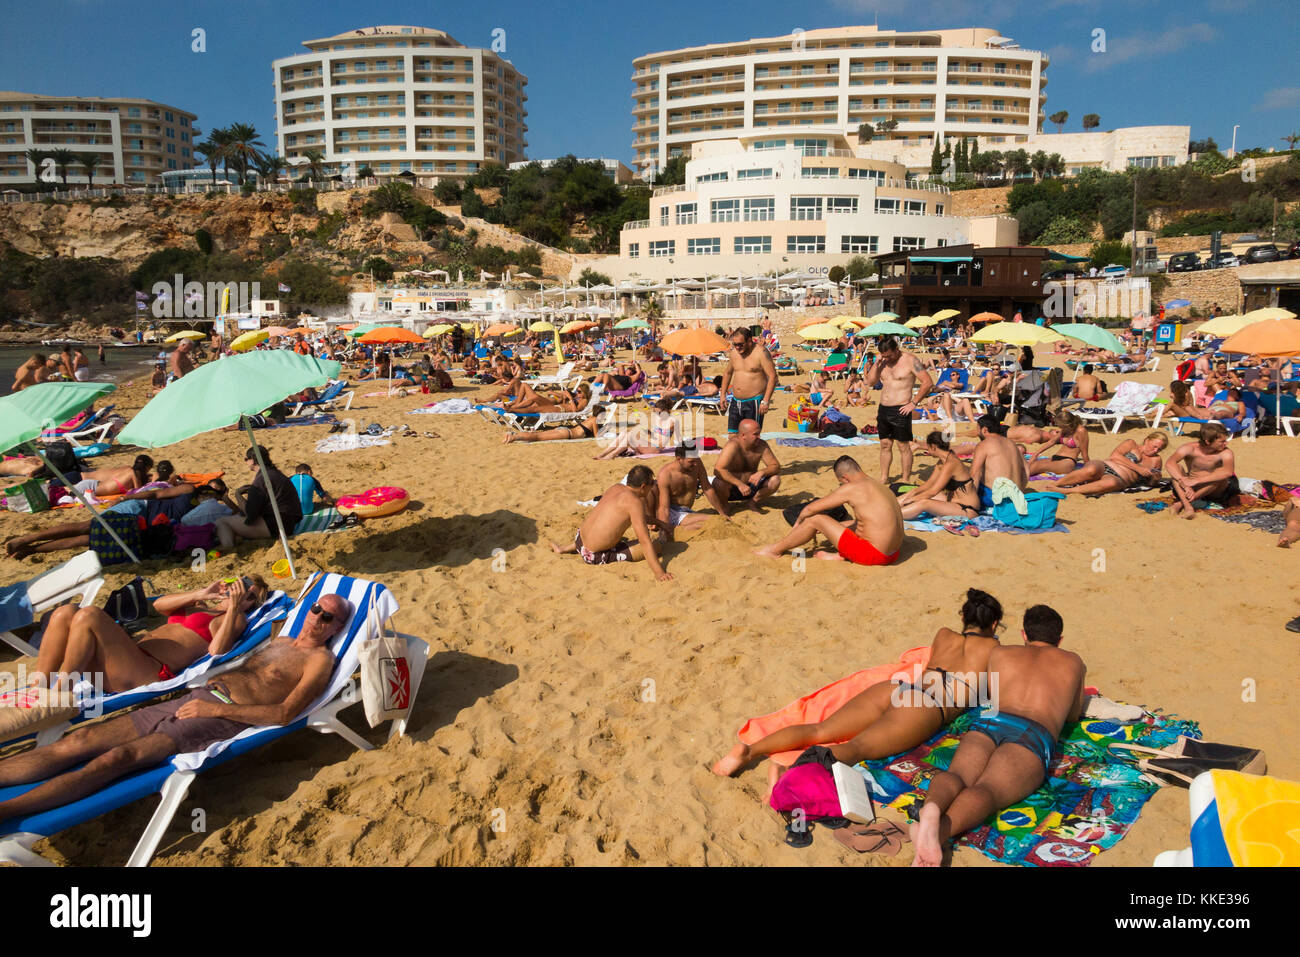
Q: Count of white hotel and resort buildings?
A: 4